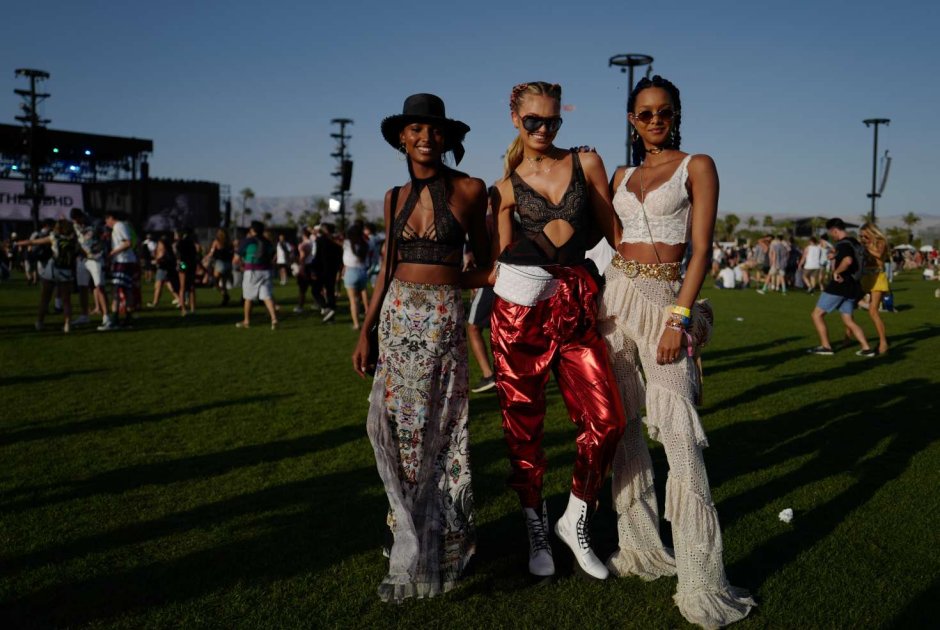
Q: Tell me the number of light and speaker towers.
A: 4